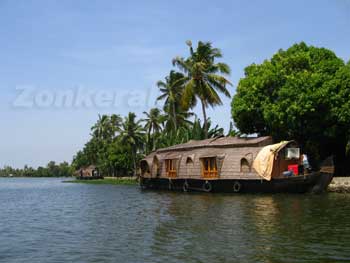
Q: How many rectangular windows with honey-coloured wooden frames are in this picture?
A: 2